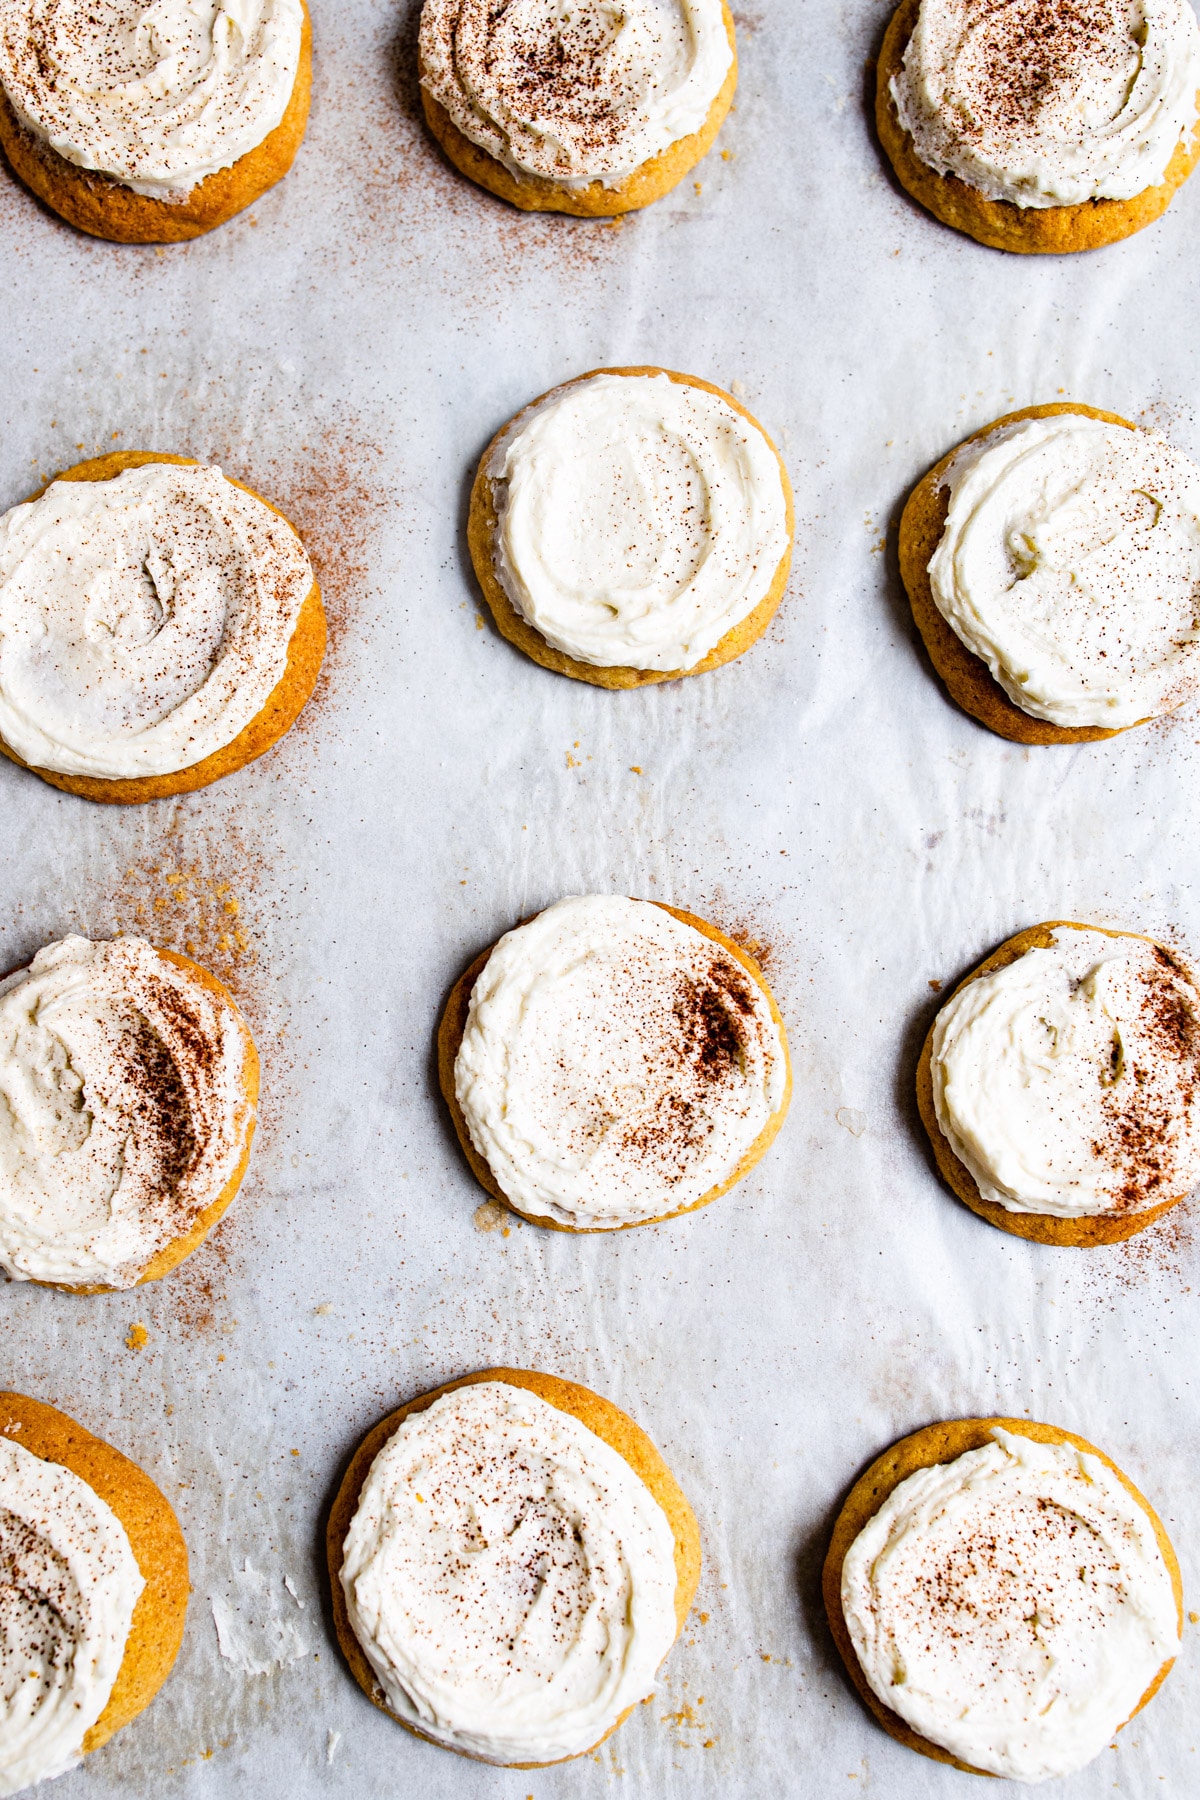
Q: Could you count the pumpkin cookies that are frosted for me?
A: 12